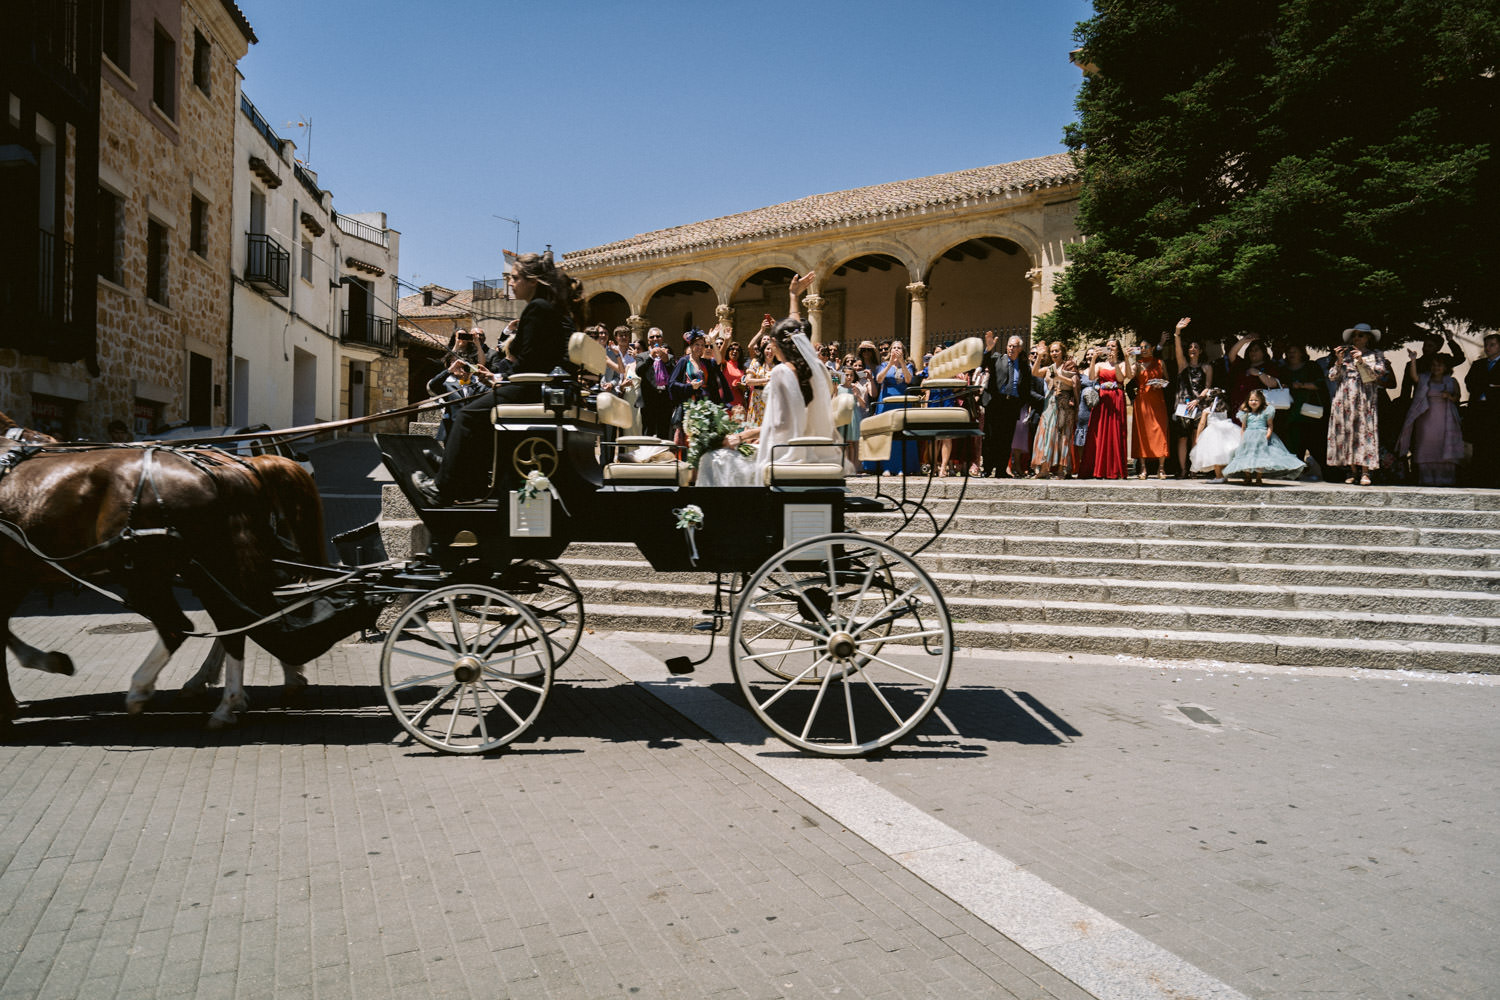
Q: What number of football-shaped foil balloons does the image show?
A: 0